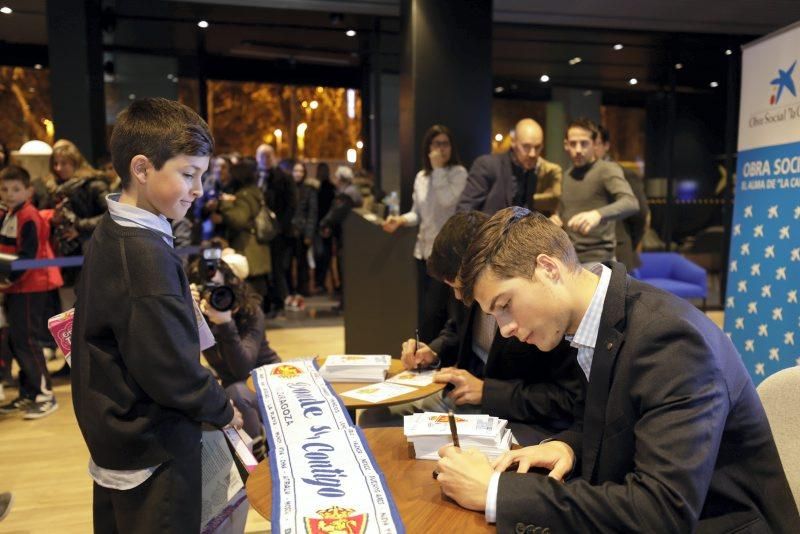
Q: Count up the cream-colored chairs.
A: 1